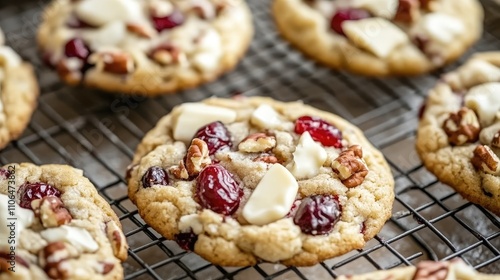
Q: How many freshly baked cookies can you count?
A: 7